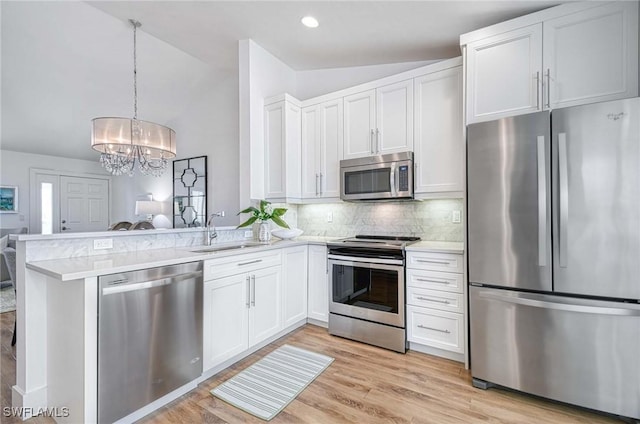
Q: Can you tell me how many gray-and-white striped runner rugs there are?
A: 1